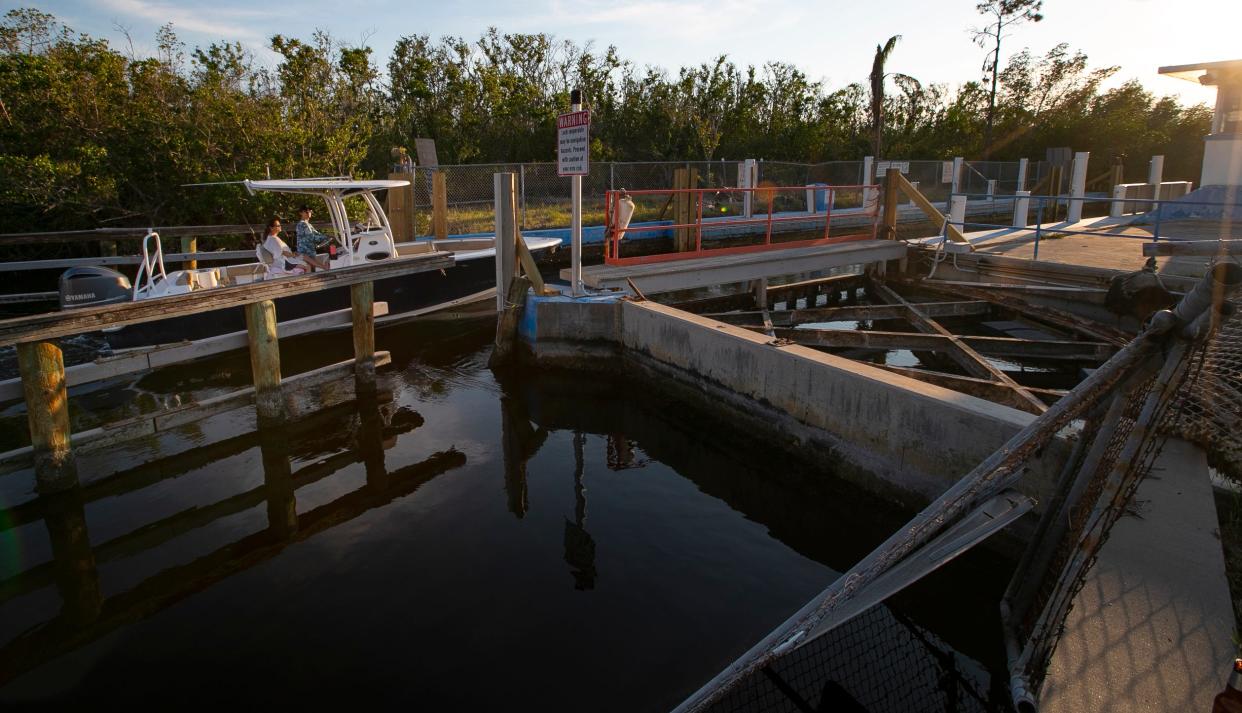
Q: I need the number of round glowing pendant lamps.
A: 0